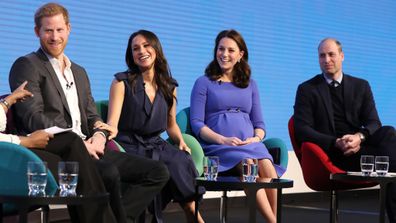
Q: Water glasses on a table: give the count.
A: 6